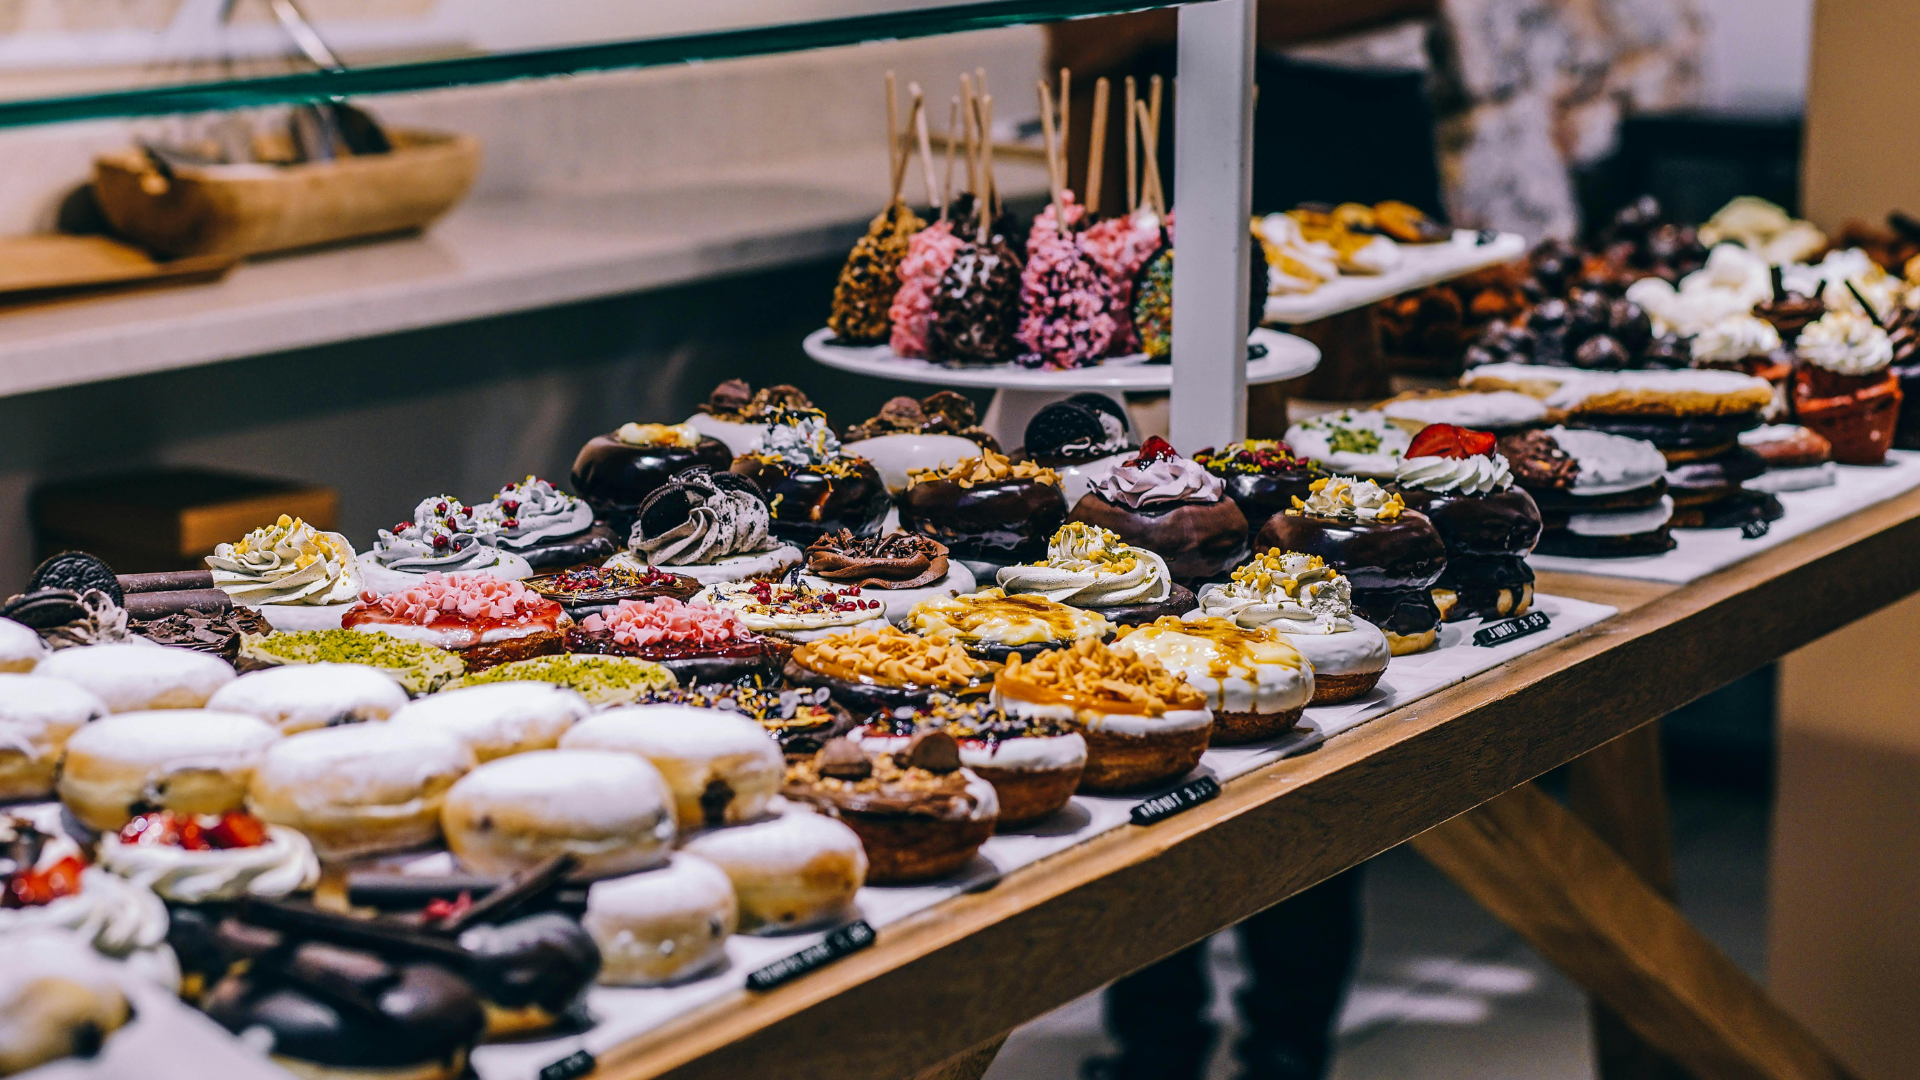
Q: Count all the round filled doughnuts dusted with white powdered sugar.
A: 12